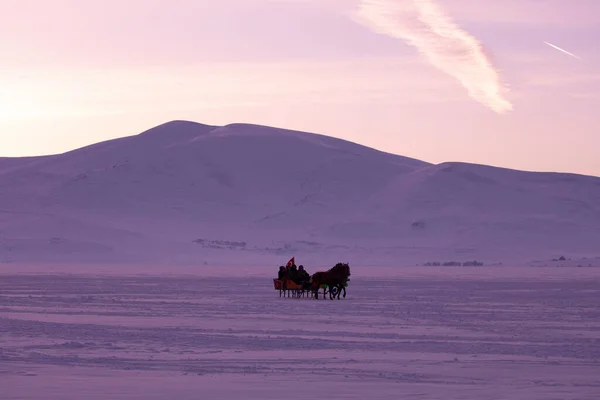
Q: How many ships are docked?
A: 0